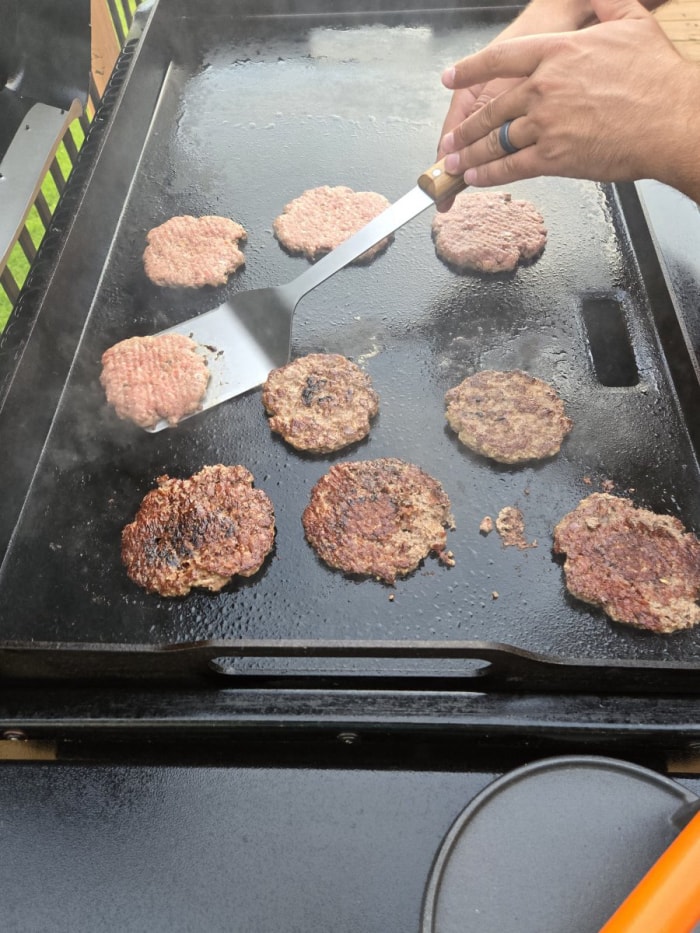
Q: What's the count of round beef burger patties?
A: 9